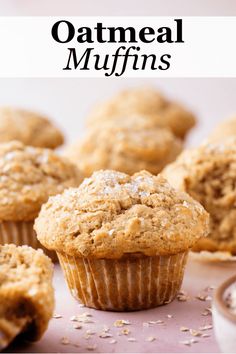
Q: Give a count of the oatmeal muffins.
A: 8